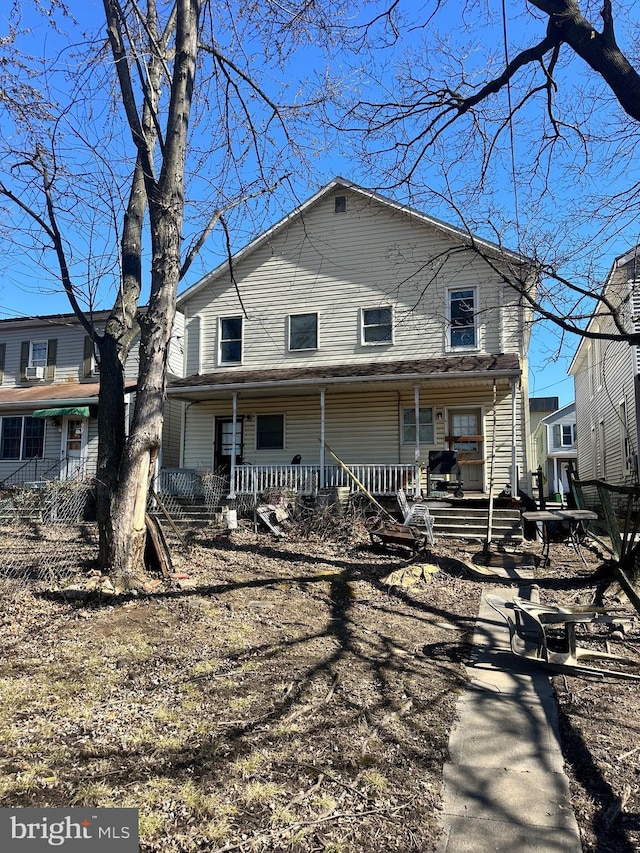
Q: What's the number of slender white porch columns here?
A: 4